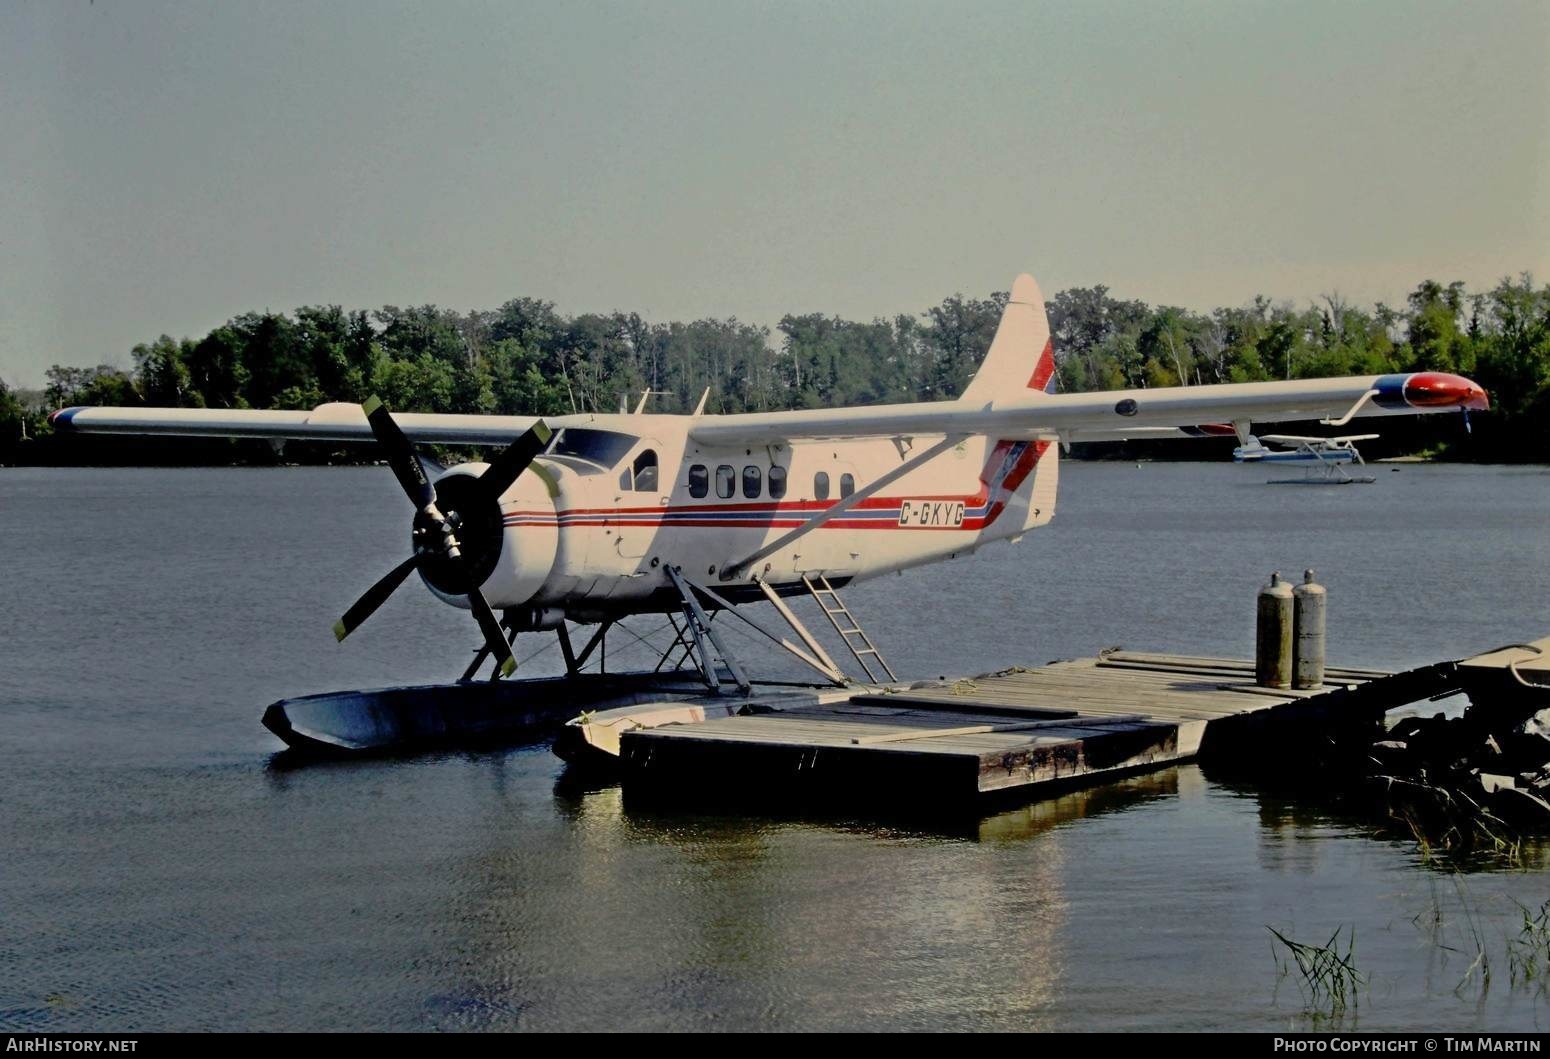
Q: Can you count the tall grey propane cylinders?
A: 2